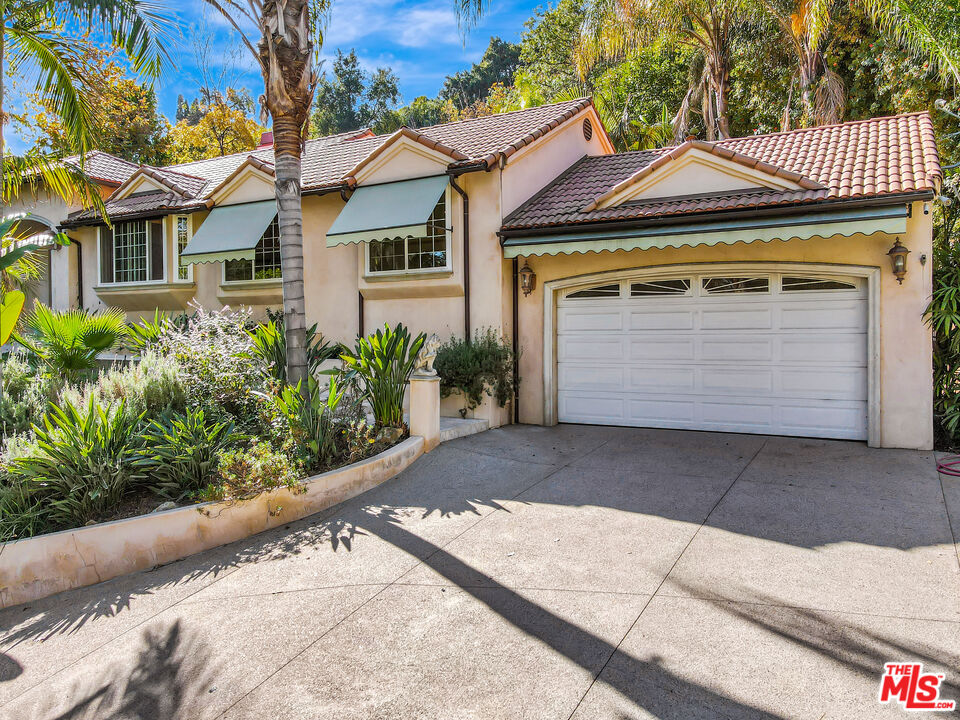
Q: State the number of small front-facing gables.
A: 4